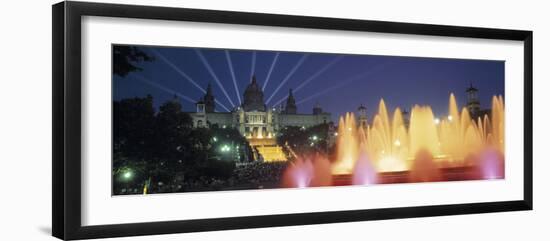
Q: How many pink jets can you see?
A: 3